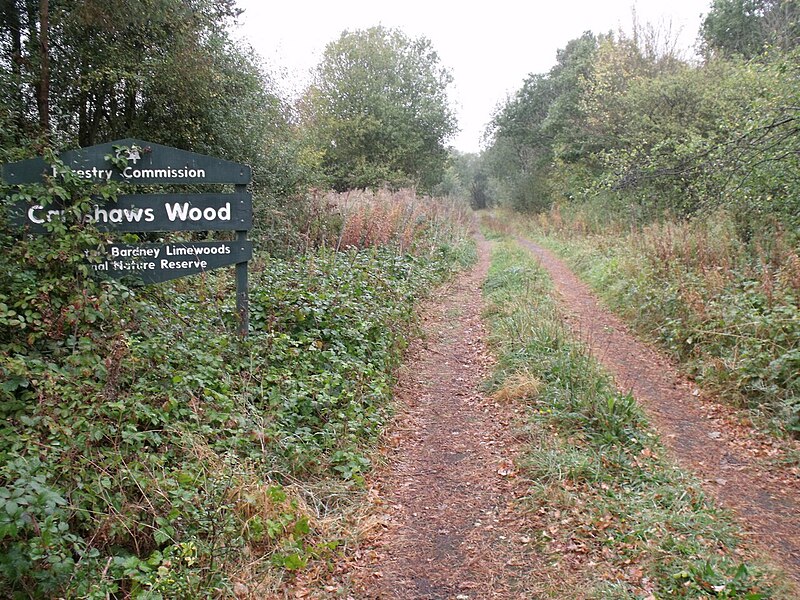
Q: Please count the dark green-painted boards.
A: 3